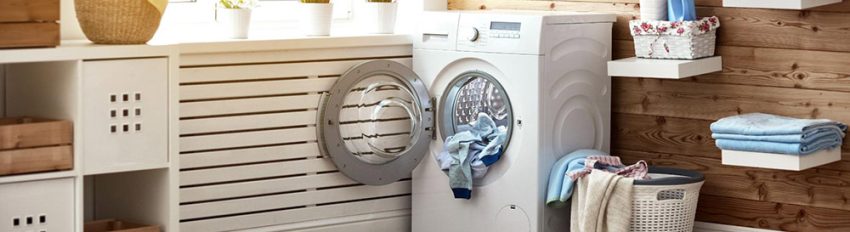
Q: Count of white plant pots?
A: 3